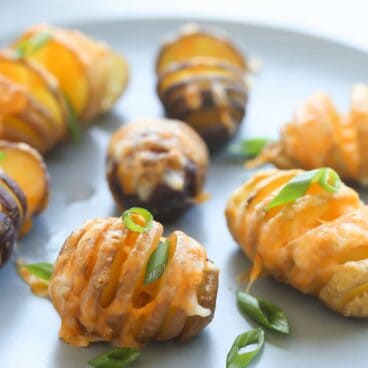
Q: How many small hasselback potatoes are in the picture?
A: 7